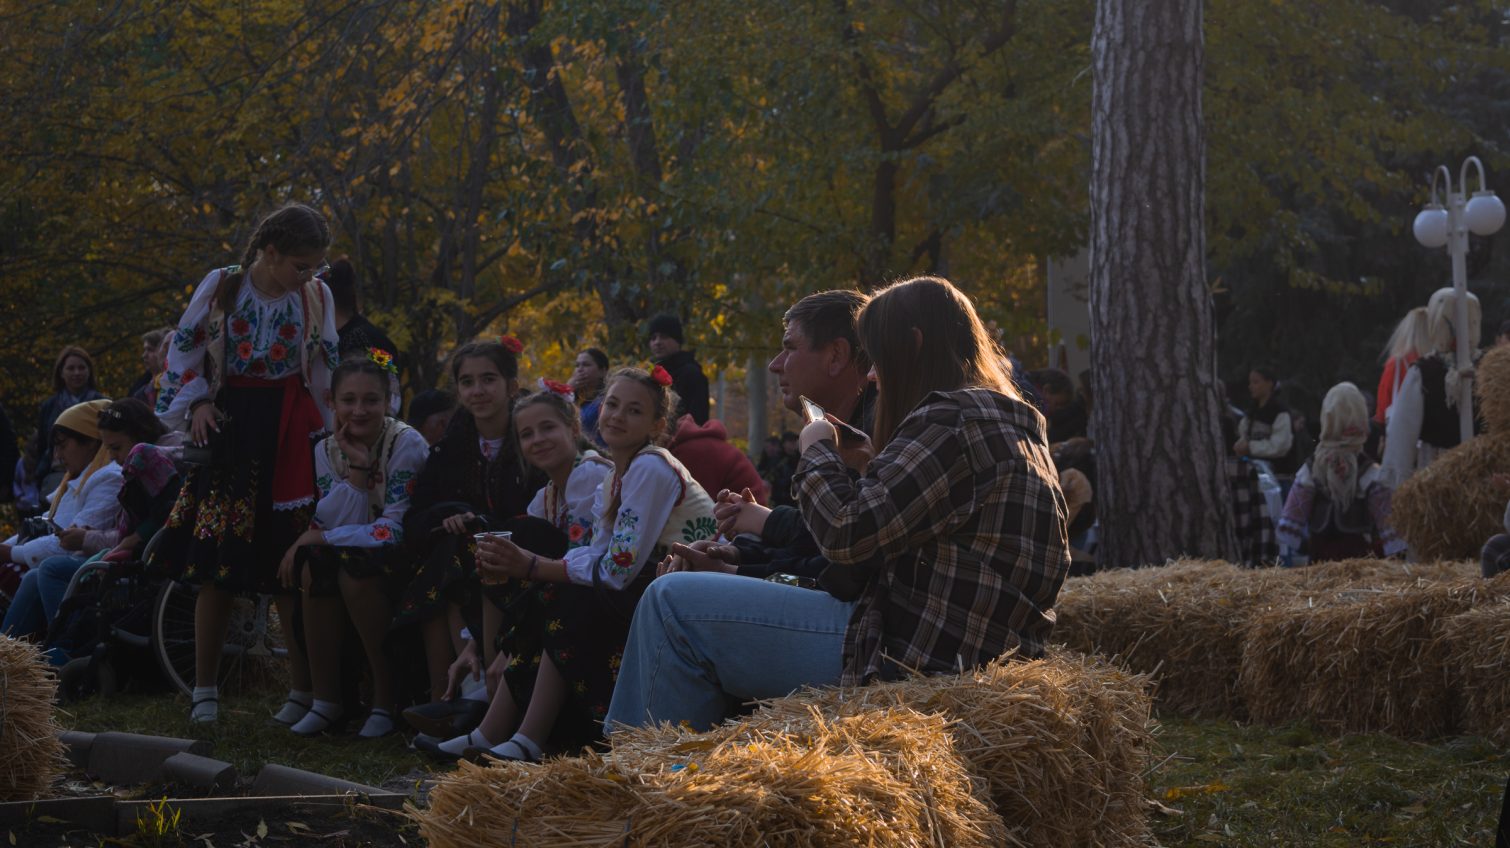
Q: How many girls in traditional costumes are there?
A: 5